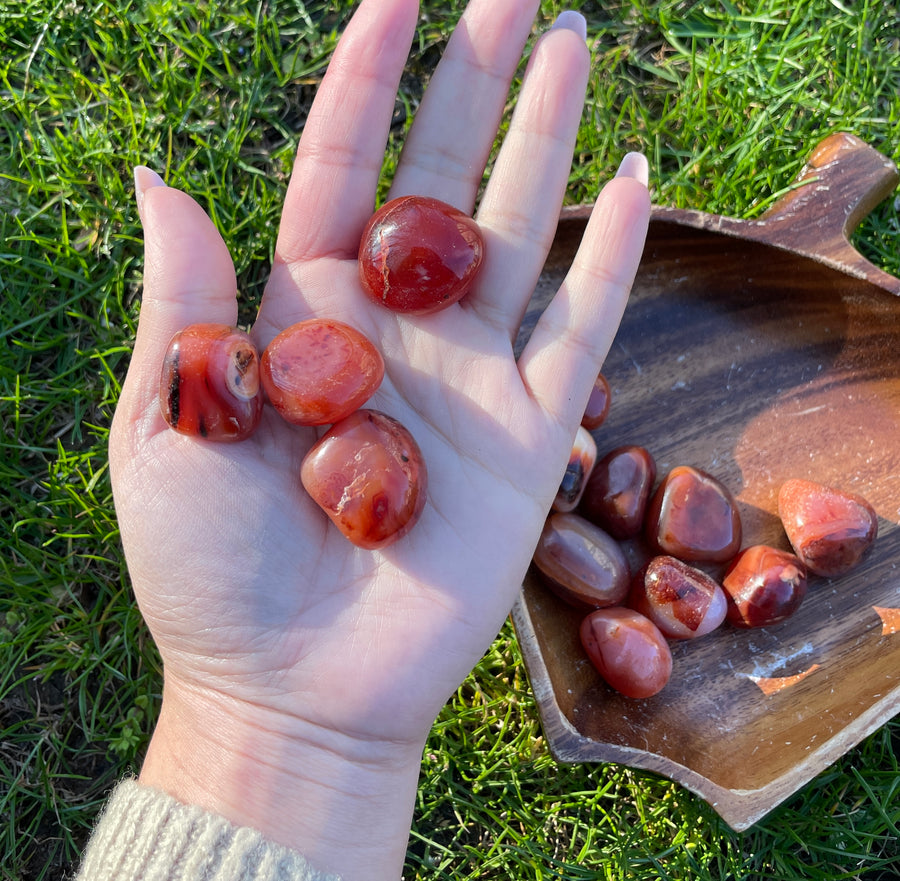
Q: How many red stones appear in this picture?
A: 13